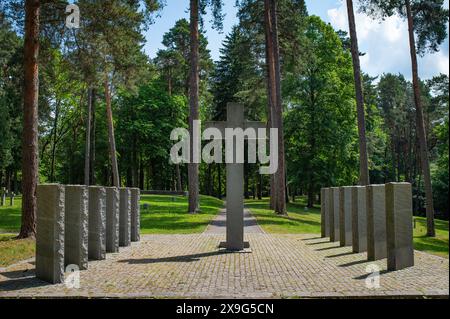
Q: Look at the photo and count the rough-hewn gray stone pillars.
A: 12